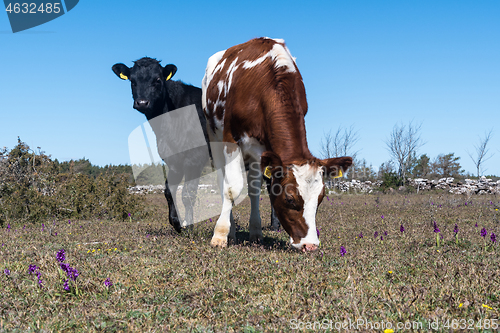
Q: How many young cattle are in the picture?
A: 2